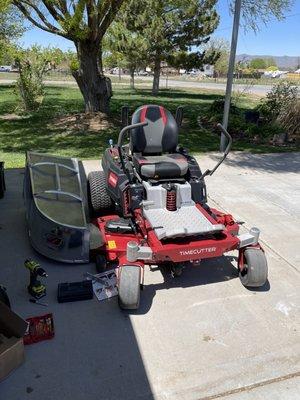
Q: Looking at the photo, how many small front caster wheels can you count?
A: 2